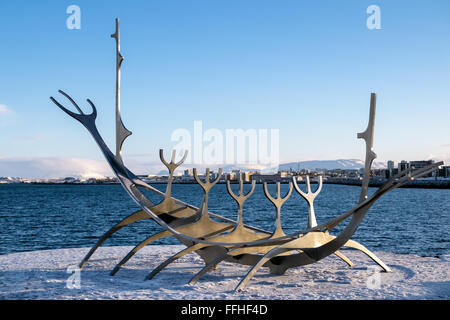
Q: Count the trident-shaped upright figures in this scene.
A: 5